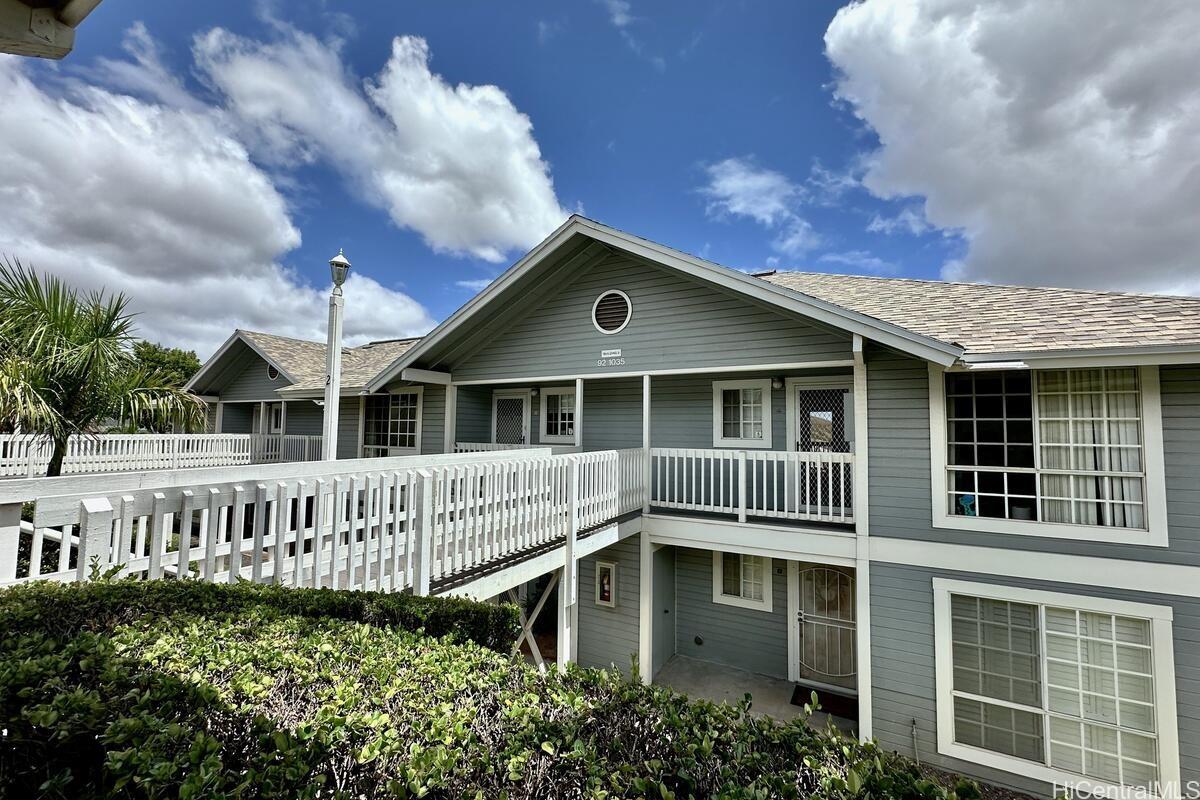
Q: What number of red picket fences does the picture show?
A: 0